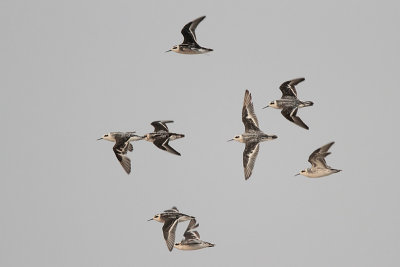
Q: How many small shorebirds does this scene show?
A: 8